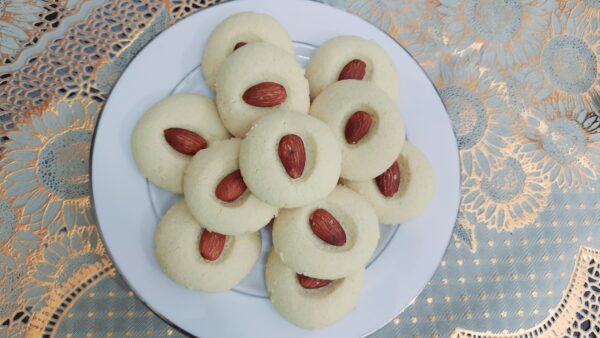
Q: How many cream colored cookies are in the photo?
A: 11